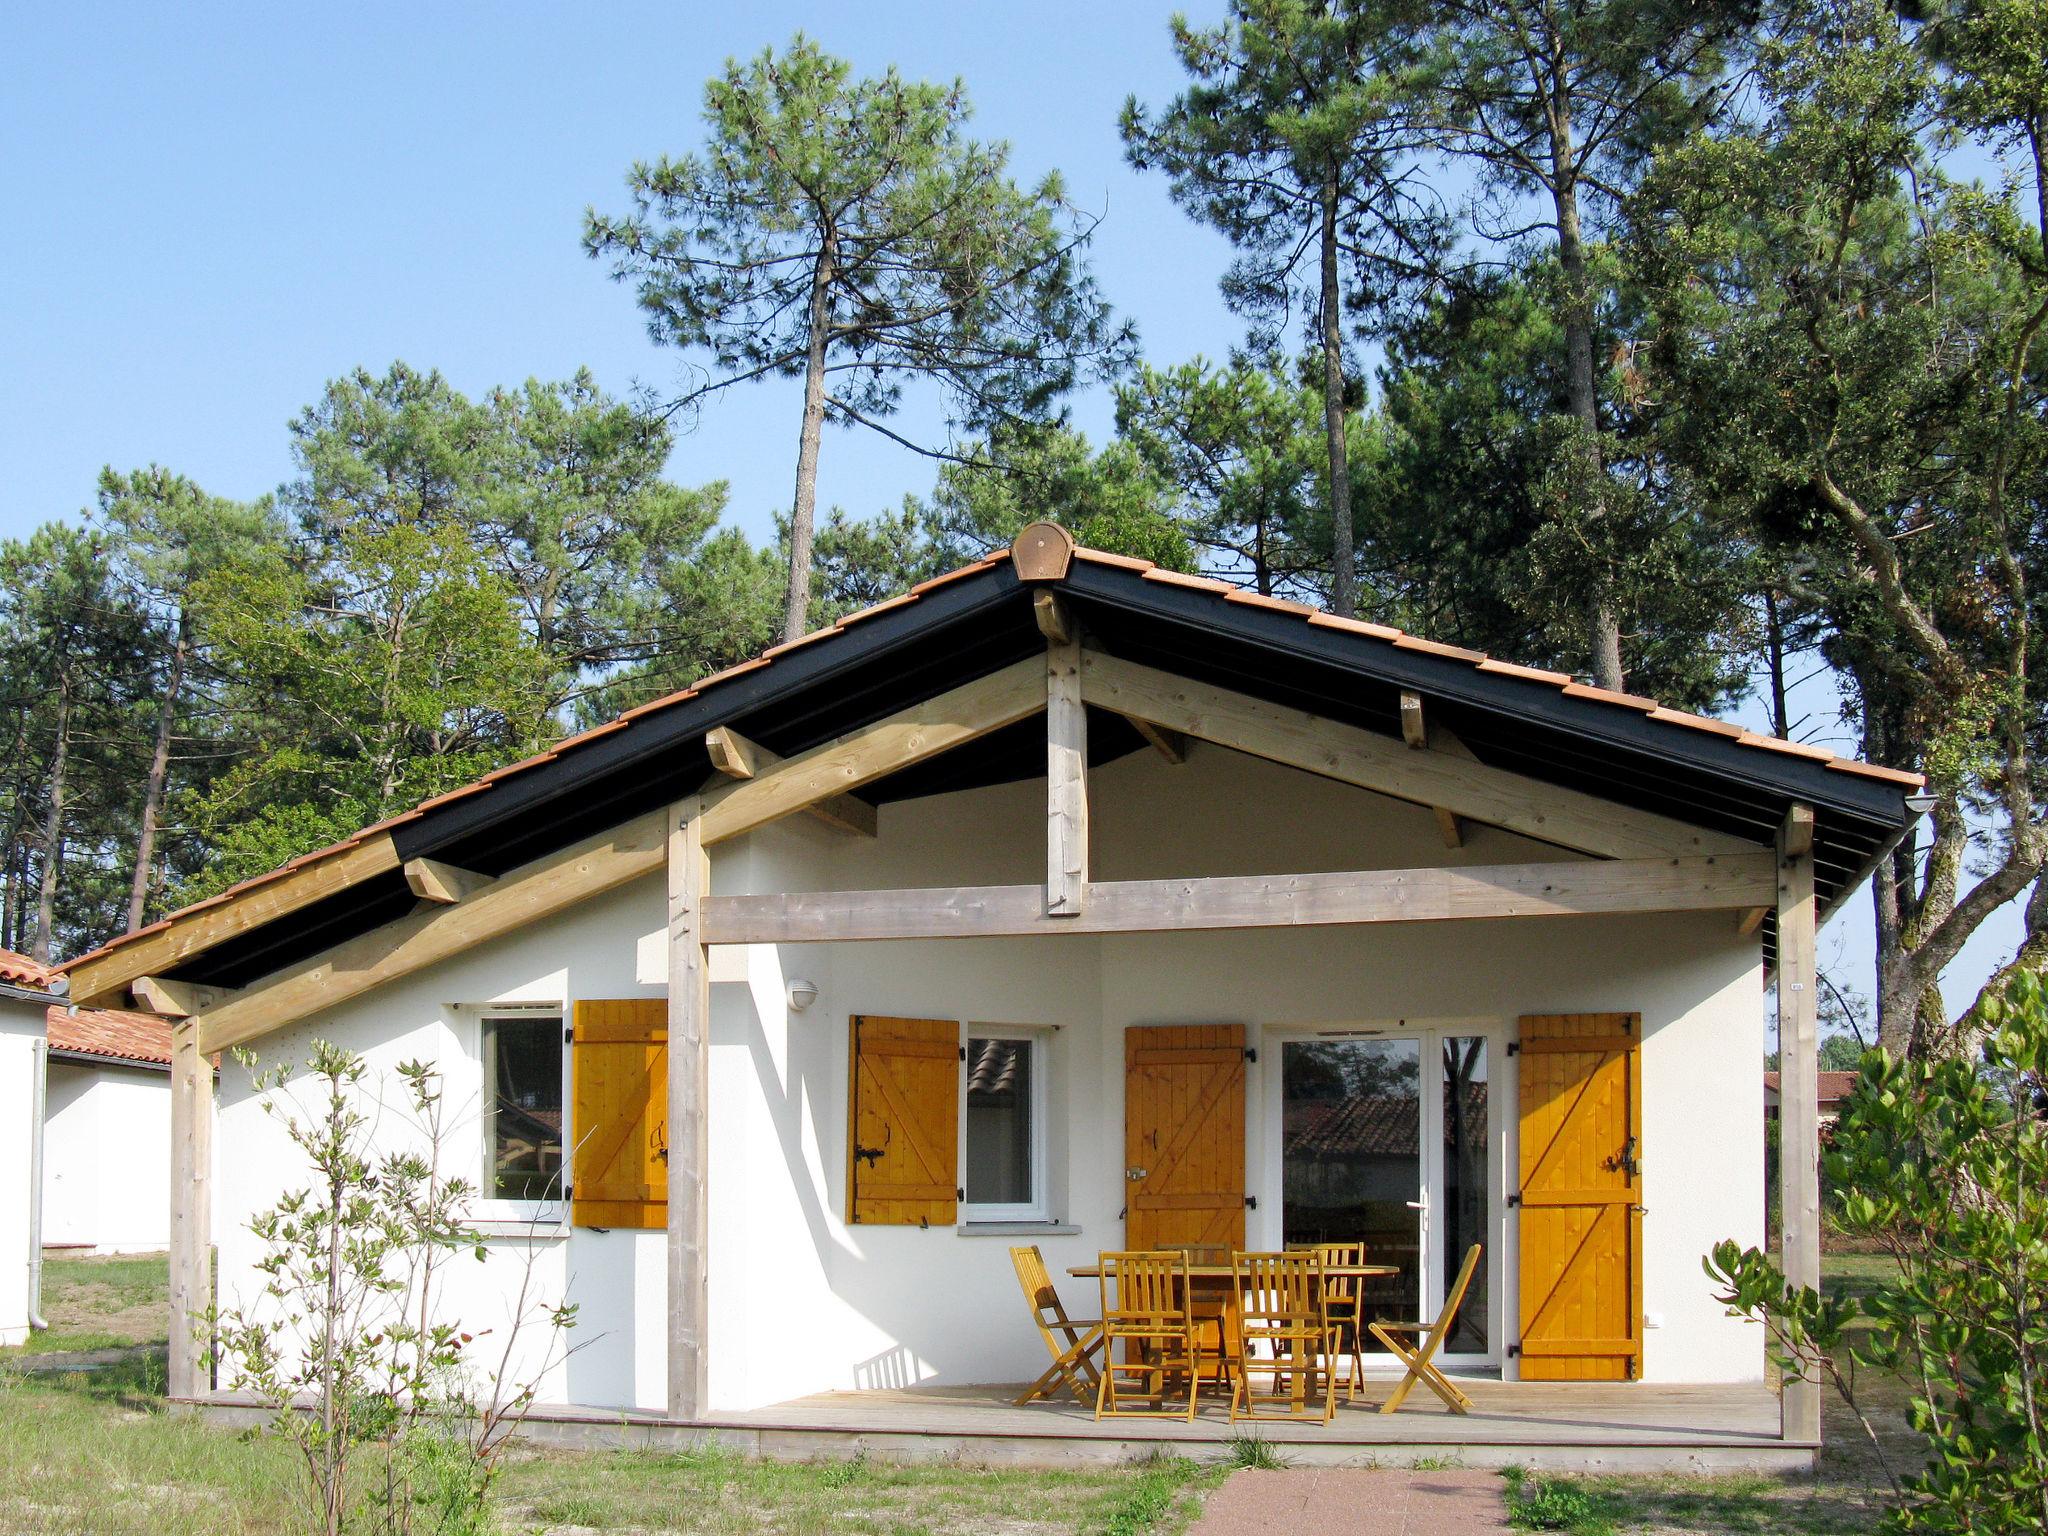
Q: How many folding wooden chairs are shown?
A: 6